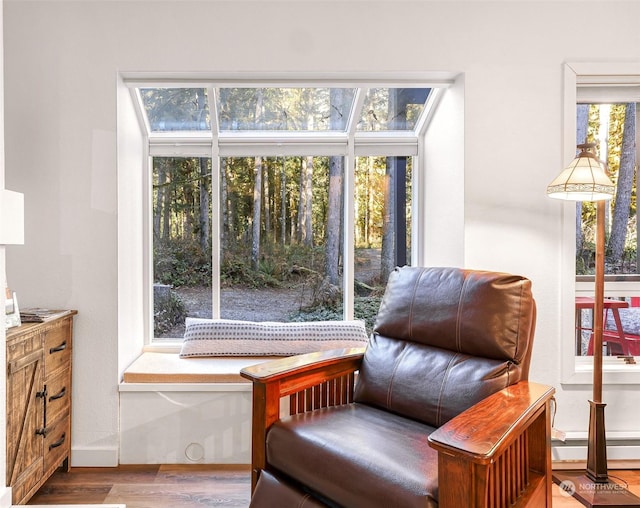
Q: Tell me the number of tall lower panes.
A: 3